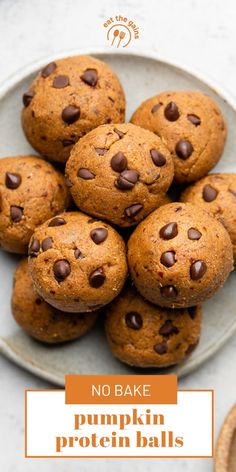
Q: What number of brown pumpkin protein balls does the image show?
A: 9